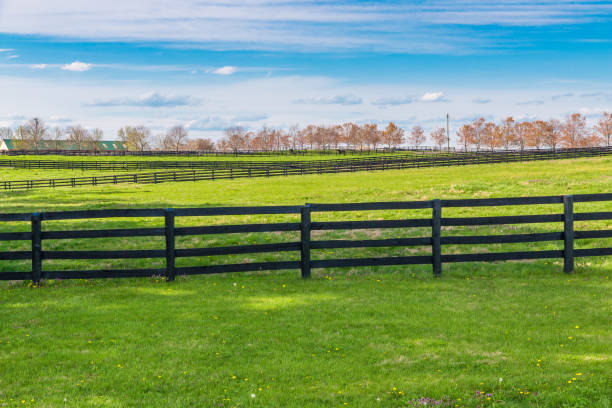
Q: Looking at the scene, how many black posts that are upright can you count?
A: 5